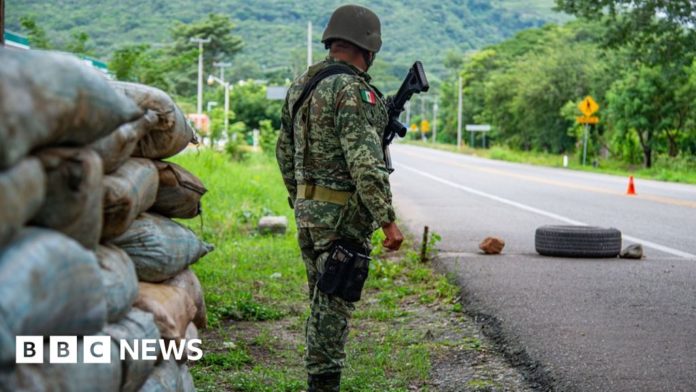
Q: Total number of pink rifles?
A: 0